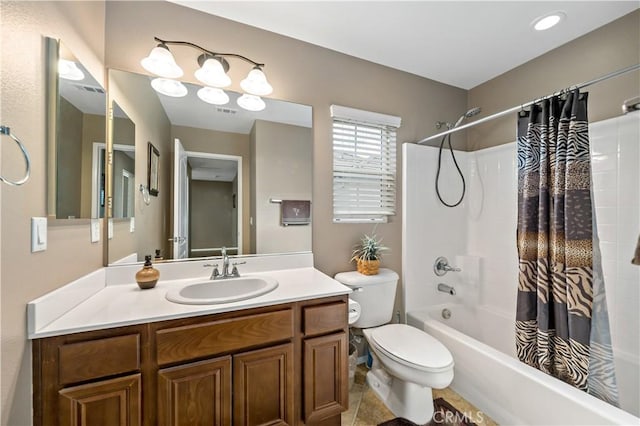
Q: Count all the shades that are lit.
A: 3